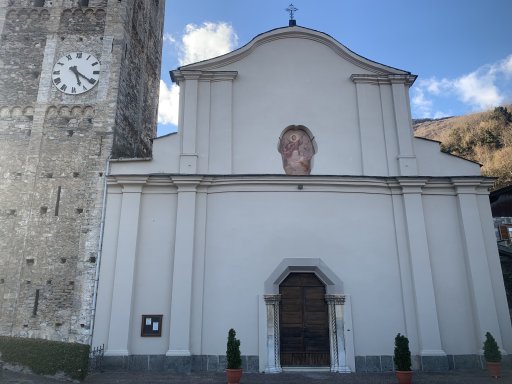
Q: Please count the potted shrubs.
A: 3